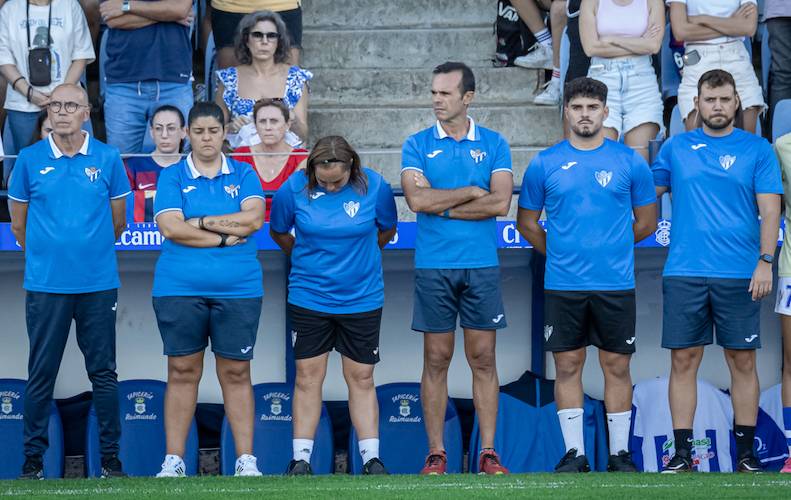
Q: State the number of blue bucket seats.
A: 4